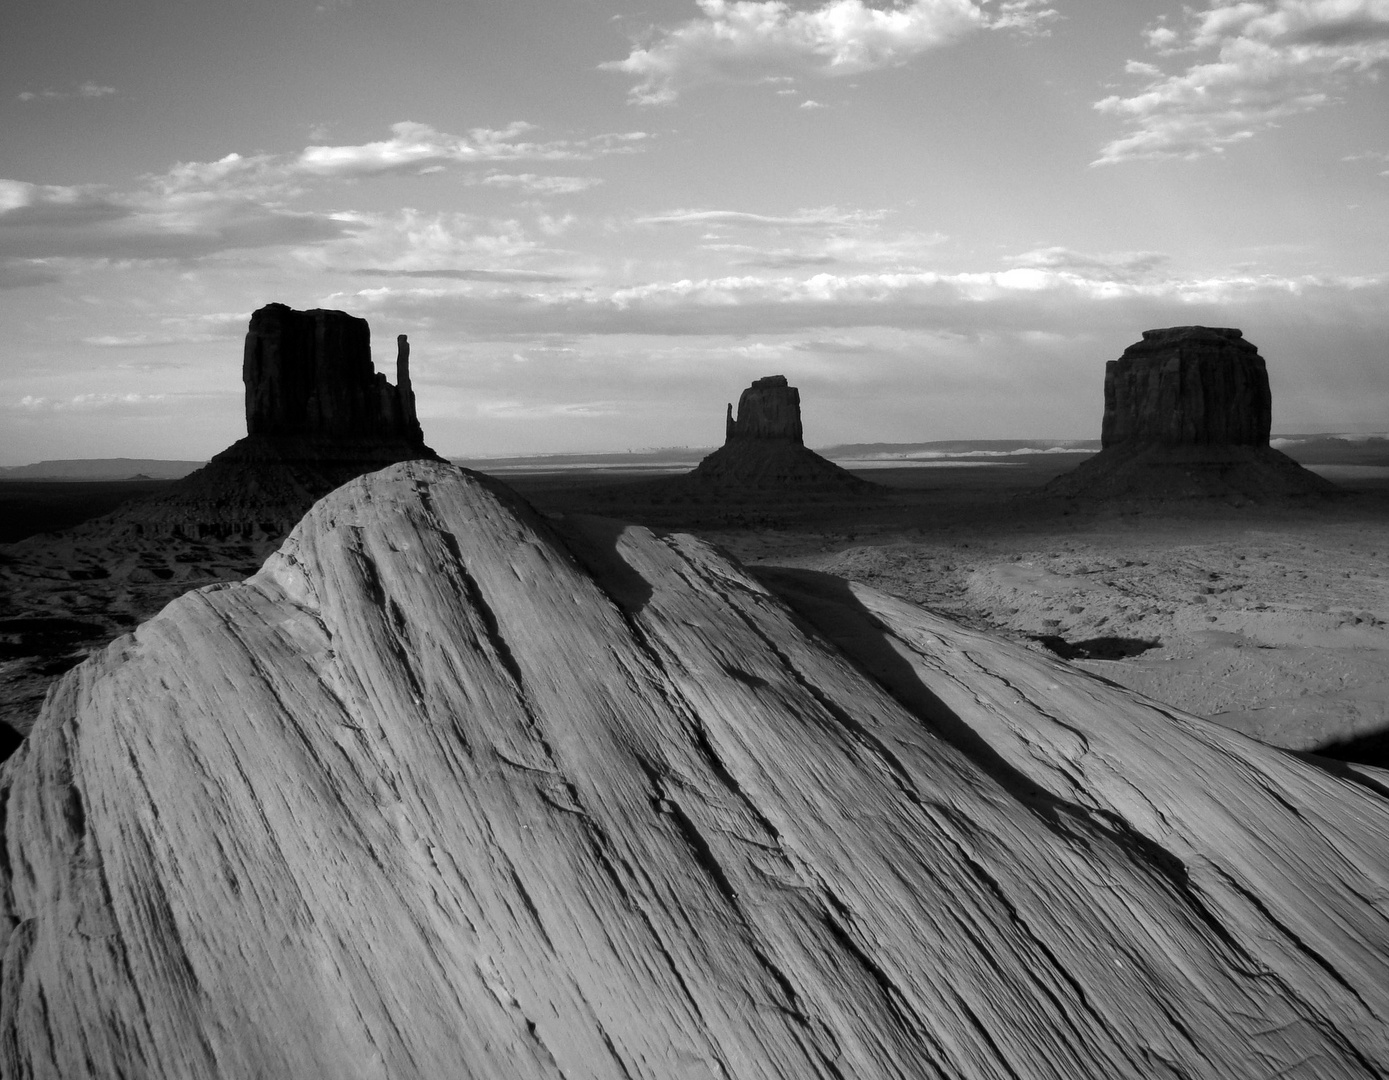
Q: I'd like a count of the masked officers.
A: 0